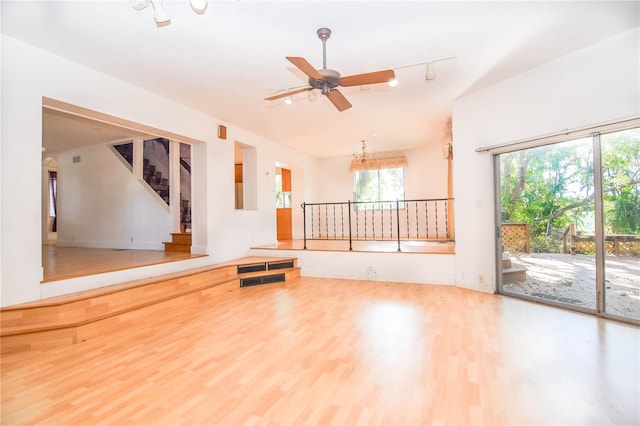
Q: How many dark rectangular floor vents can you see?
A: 3